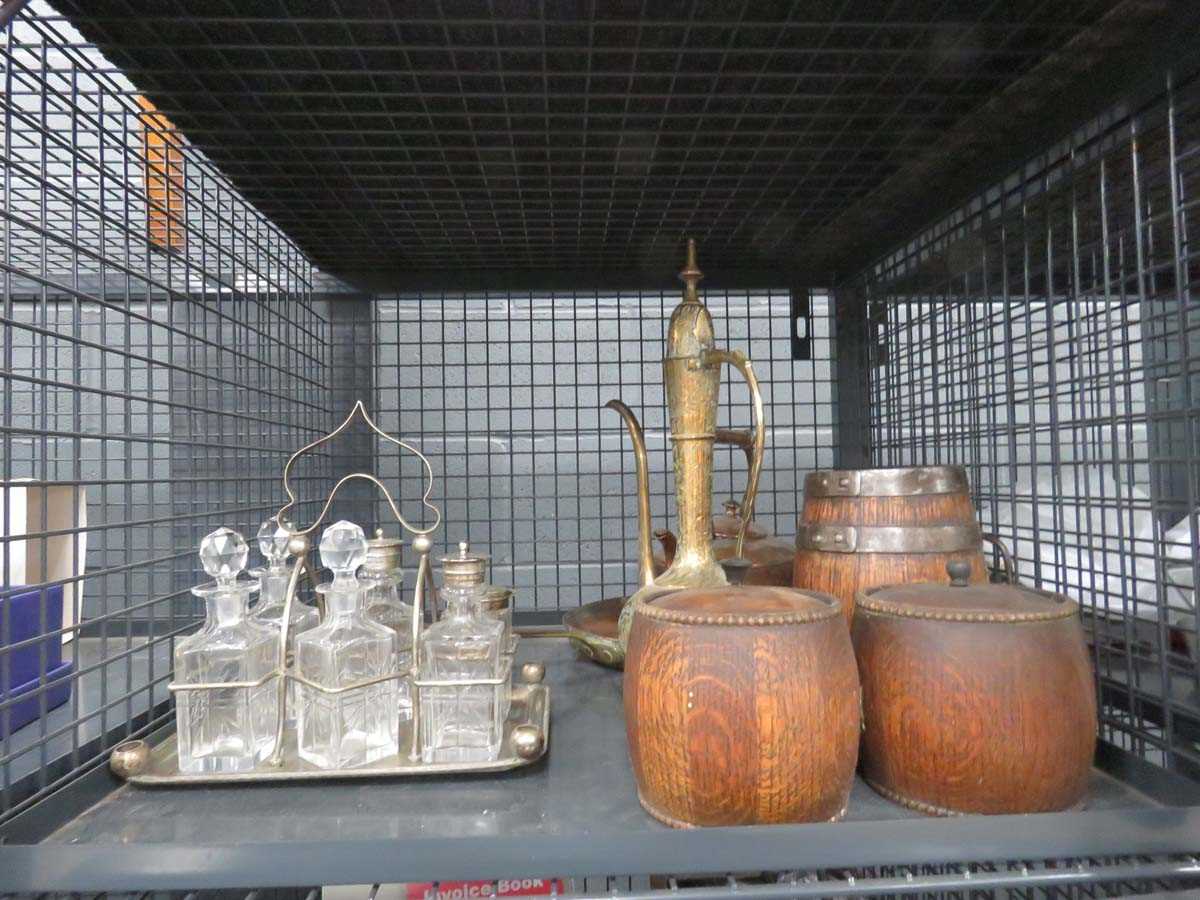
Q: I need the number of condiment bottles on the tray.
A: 6